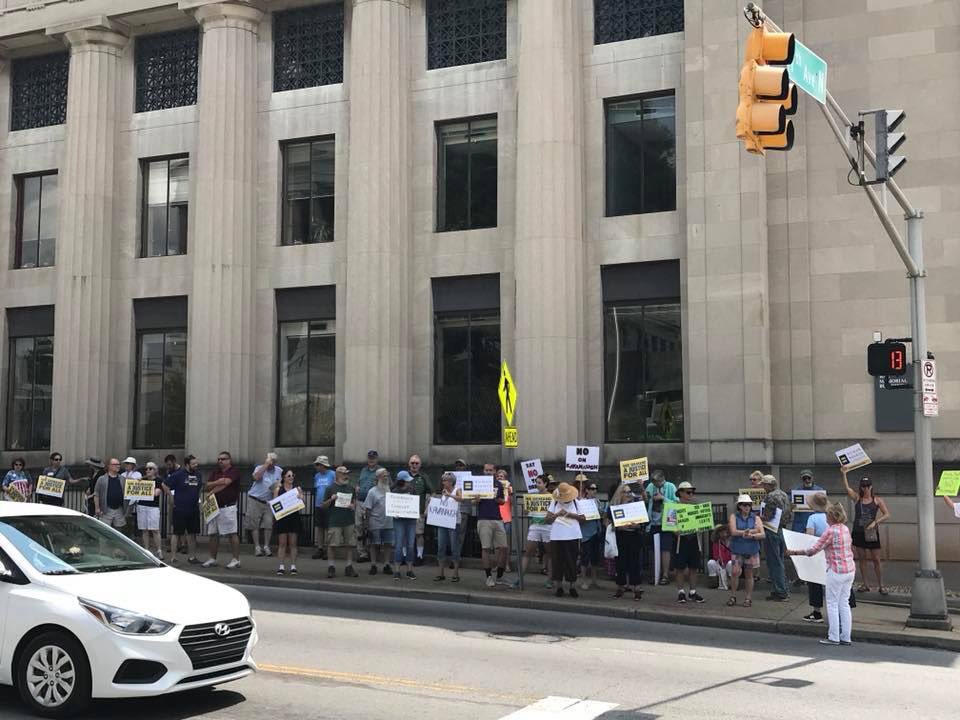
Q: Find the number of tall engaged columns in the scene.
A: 4